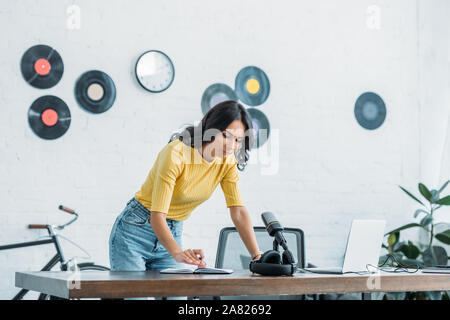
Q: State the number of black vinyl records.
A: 7